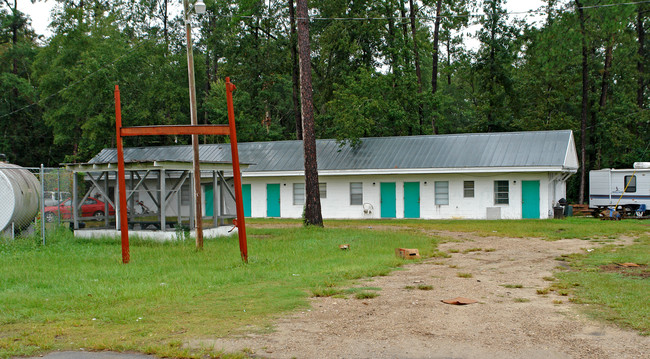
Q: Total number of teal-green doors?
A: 6